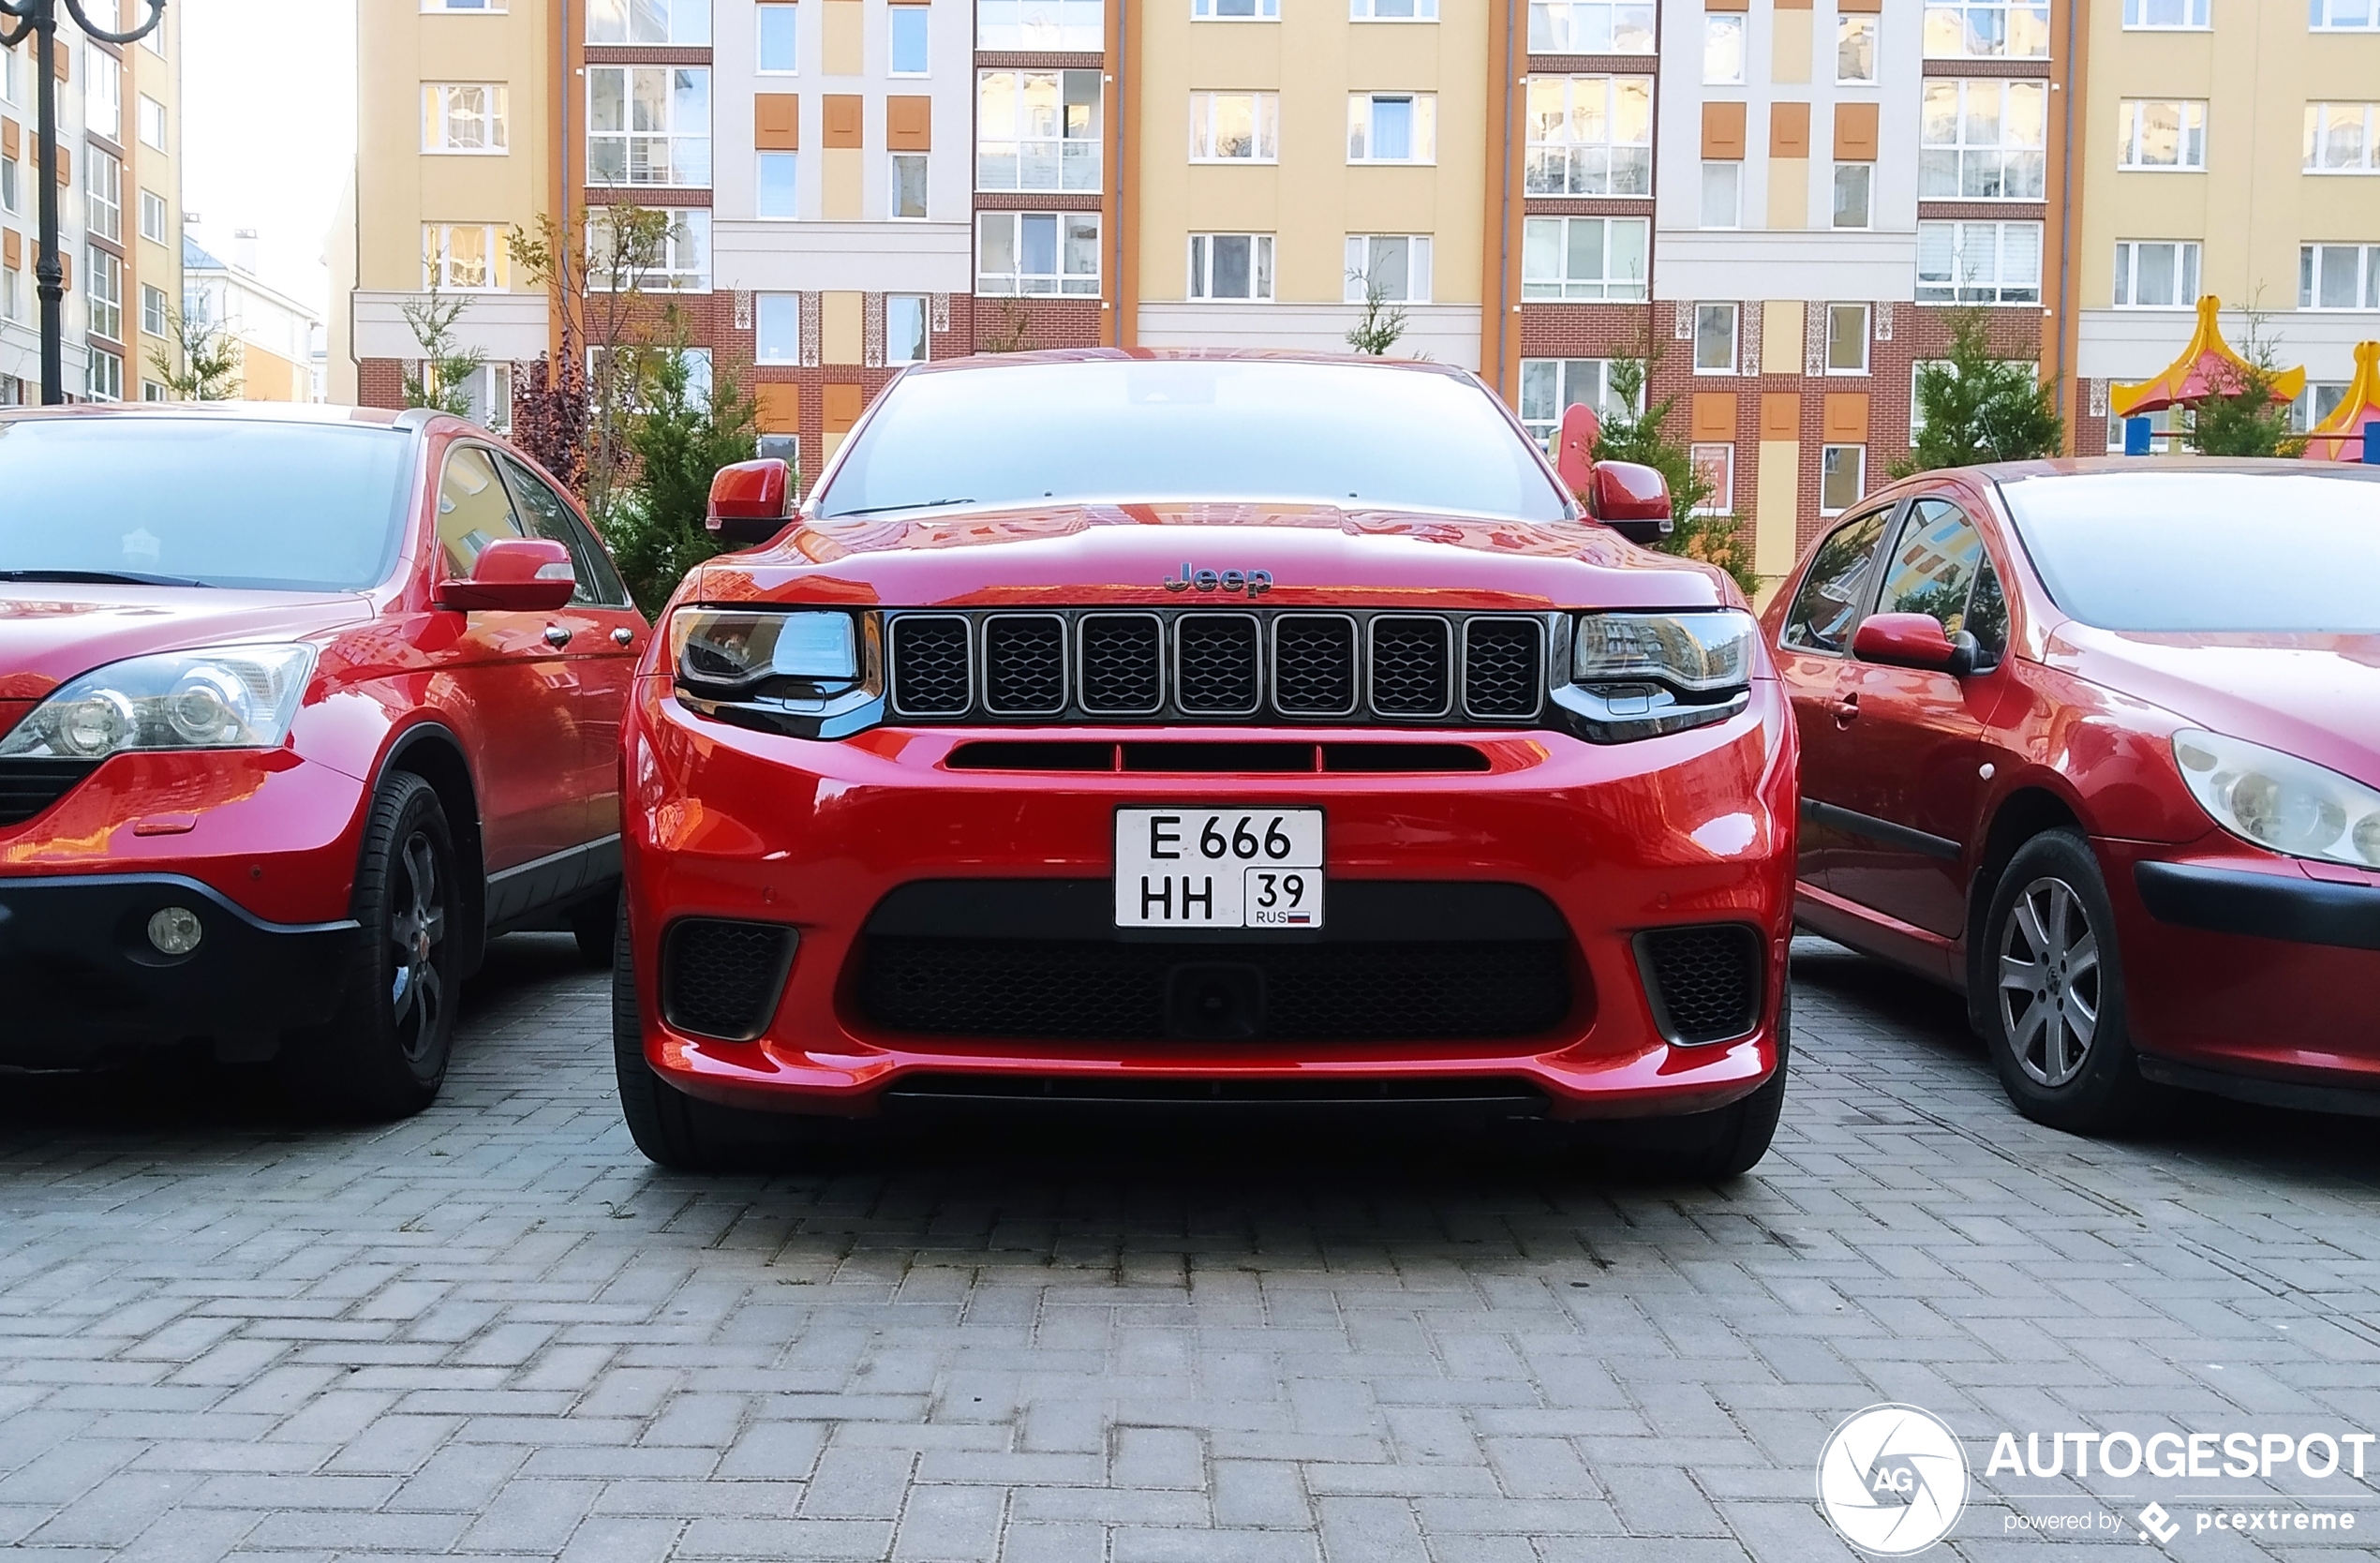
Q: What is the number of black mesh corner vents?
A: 2